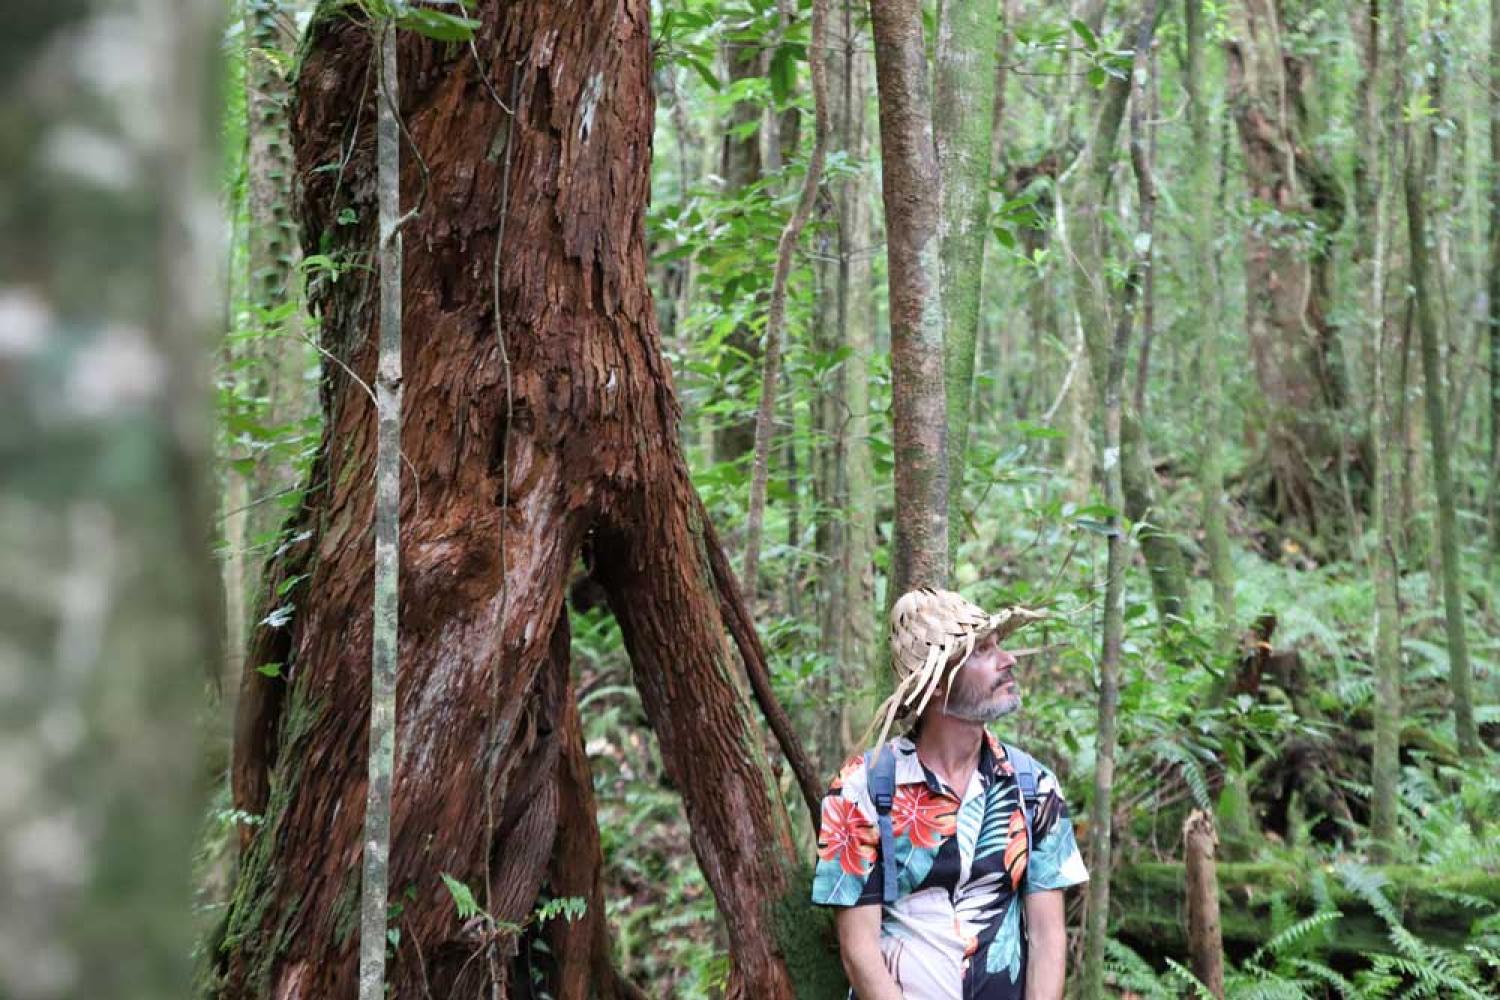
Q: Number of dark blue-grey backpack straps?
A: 2